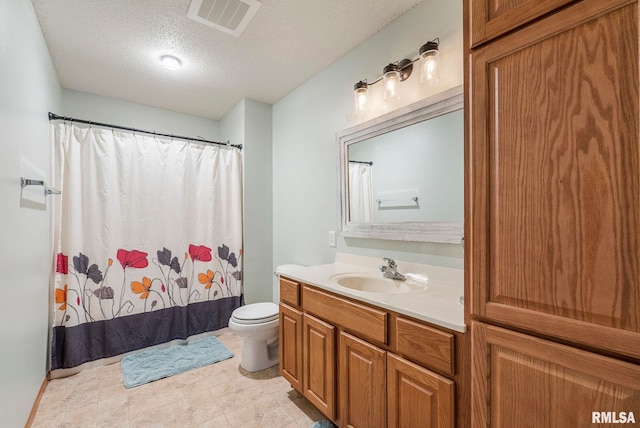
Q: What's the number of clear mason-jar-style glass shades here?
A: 3